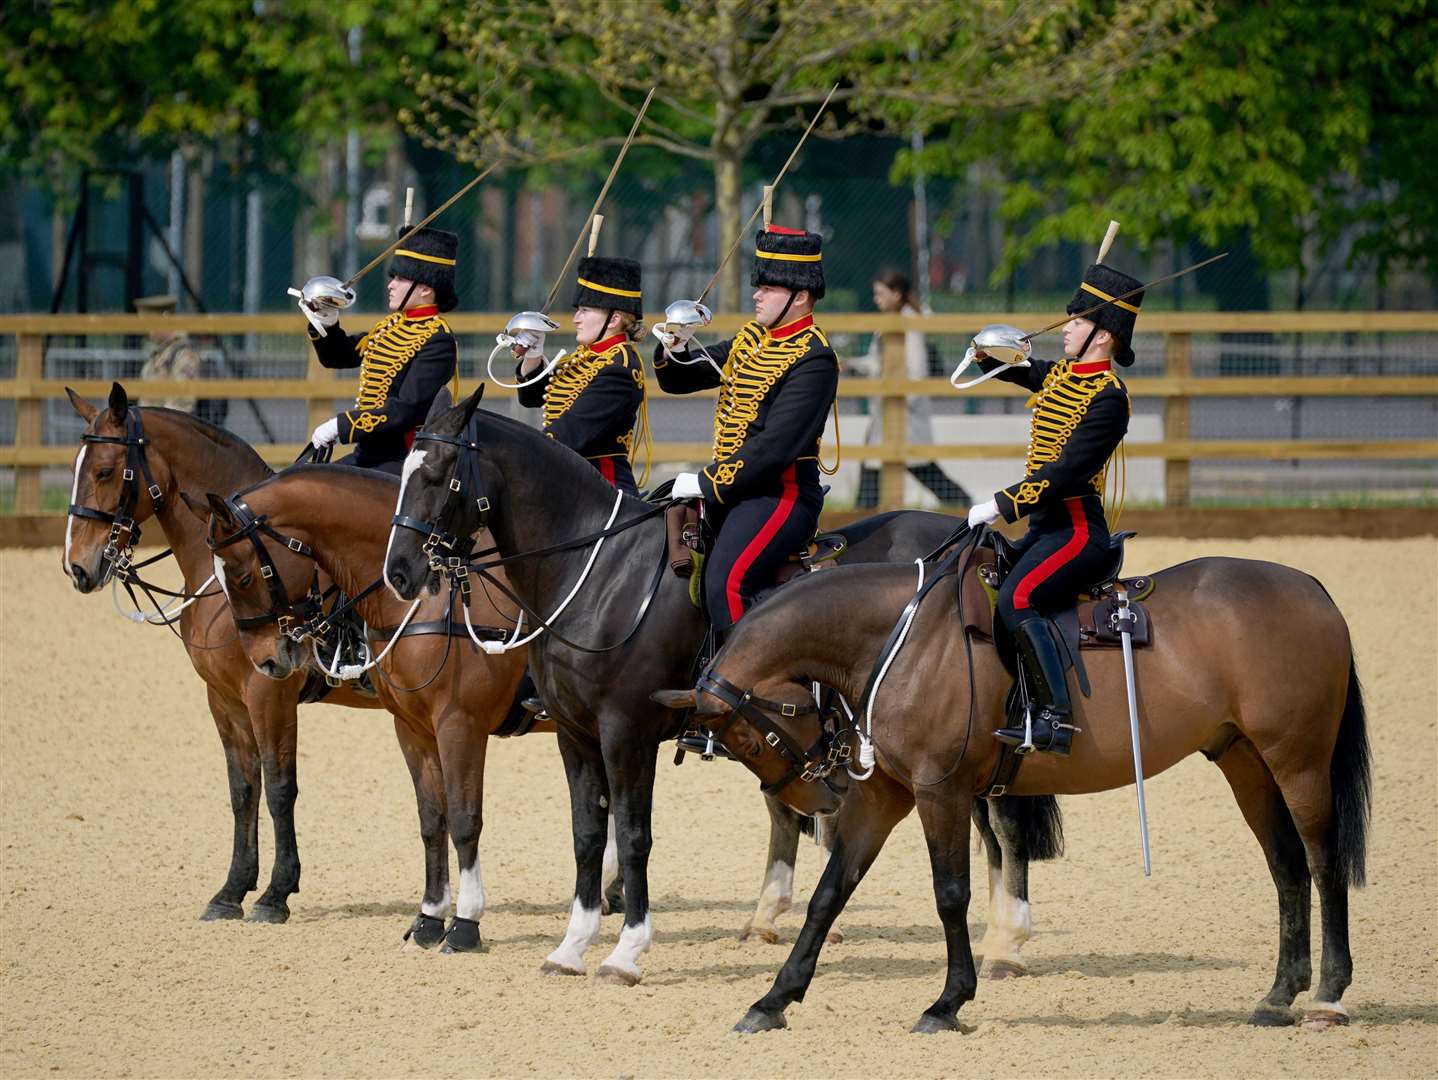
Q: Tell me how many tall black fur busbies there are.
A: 4